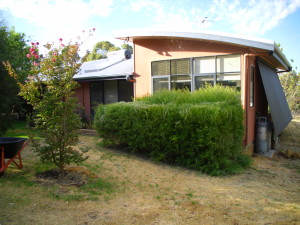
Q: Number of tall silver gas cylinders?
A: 2